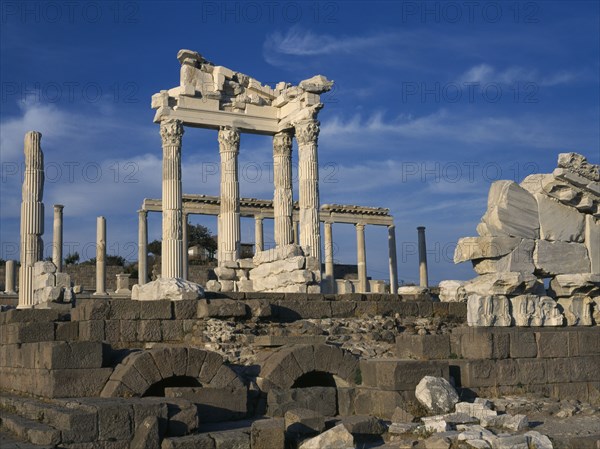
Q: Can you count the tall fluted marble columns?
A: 5